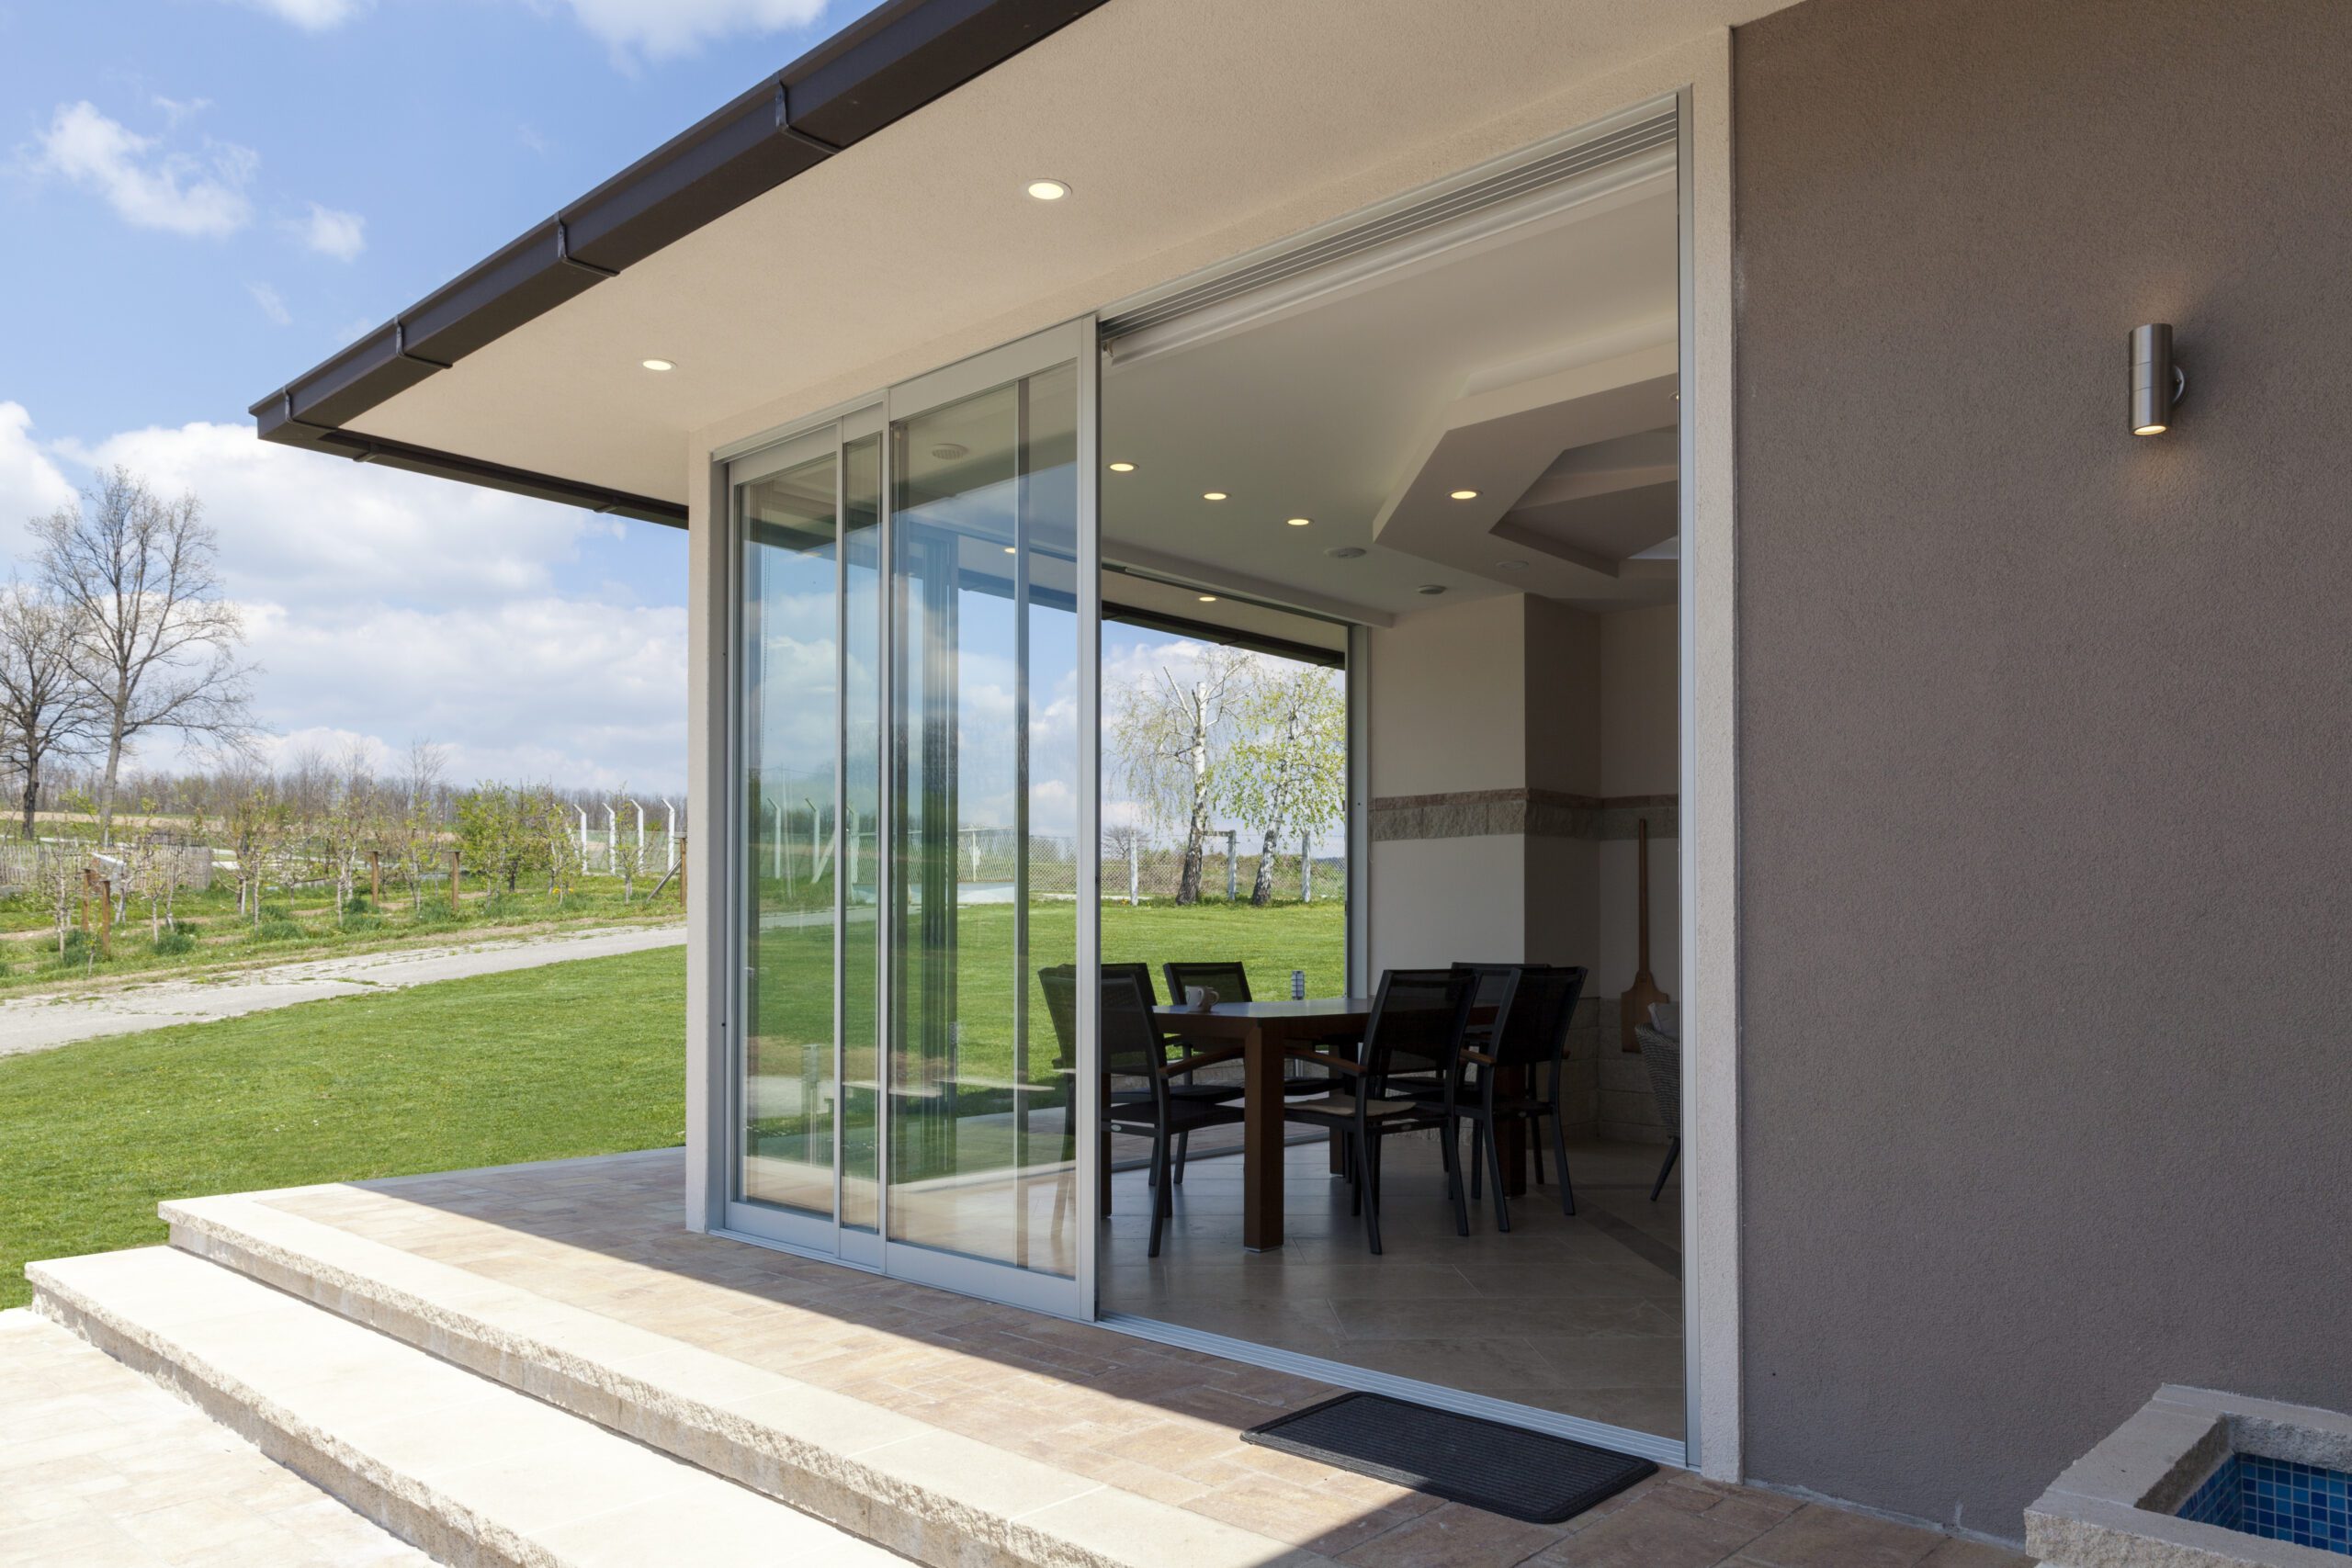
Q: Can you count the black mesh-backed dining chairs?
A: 6